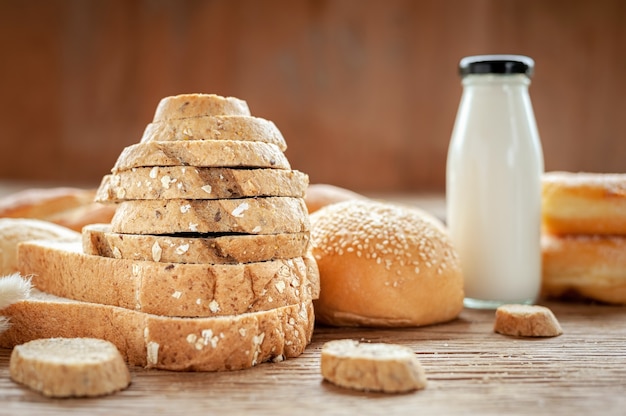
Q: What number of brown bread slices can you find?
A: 11